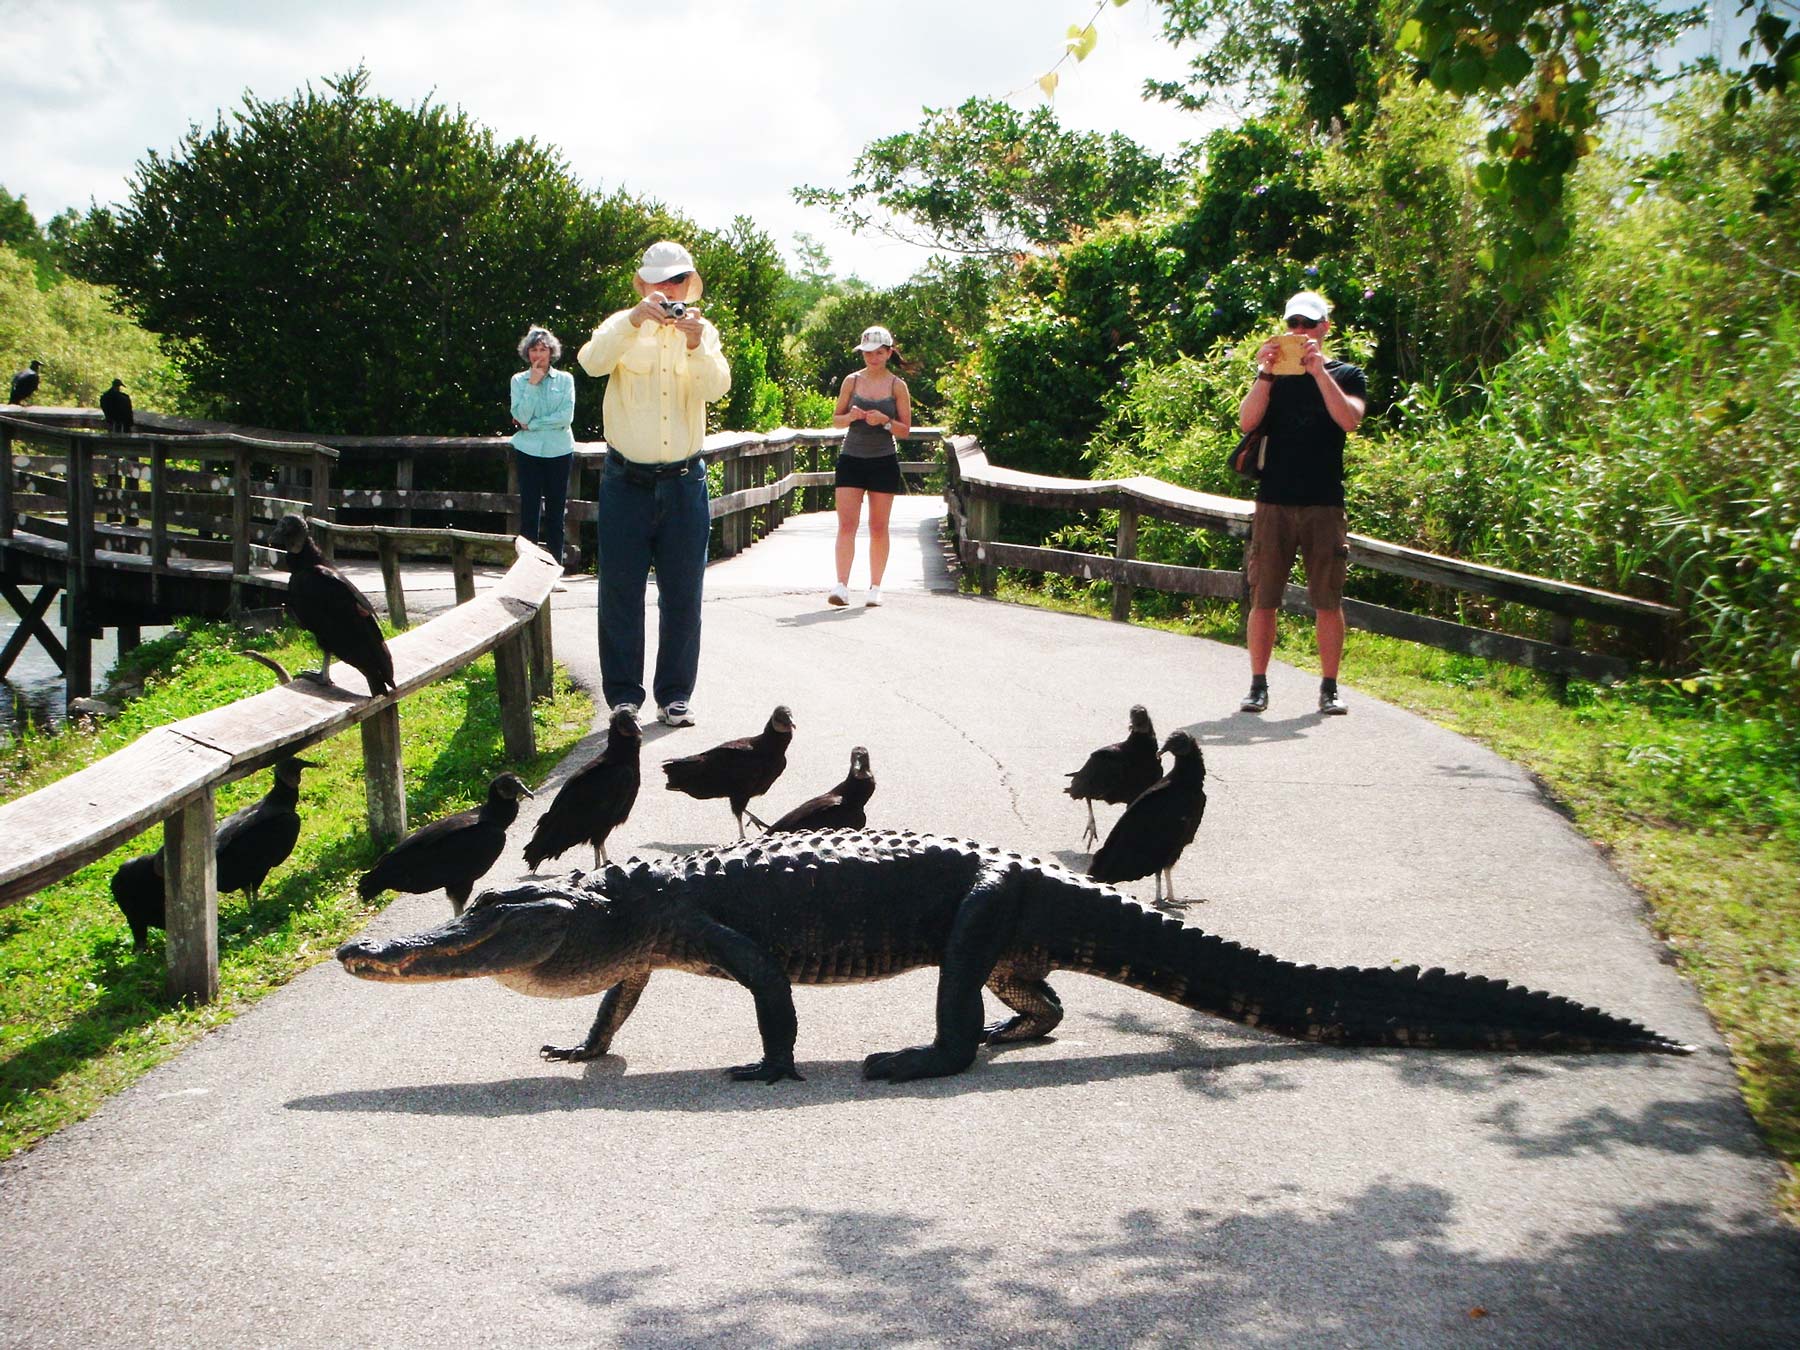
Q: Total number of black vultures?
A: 11